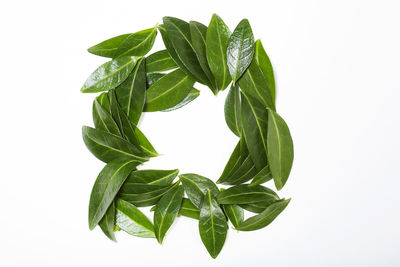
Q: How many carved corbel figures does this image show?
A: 0